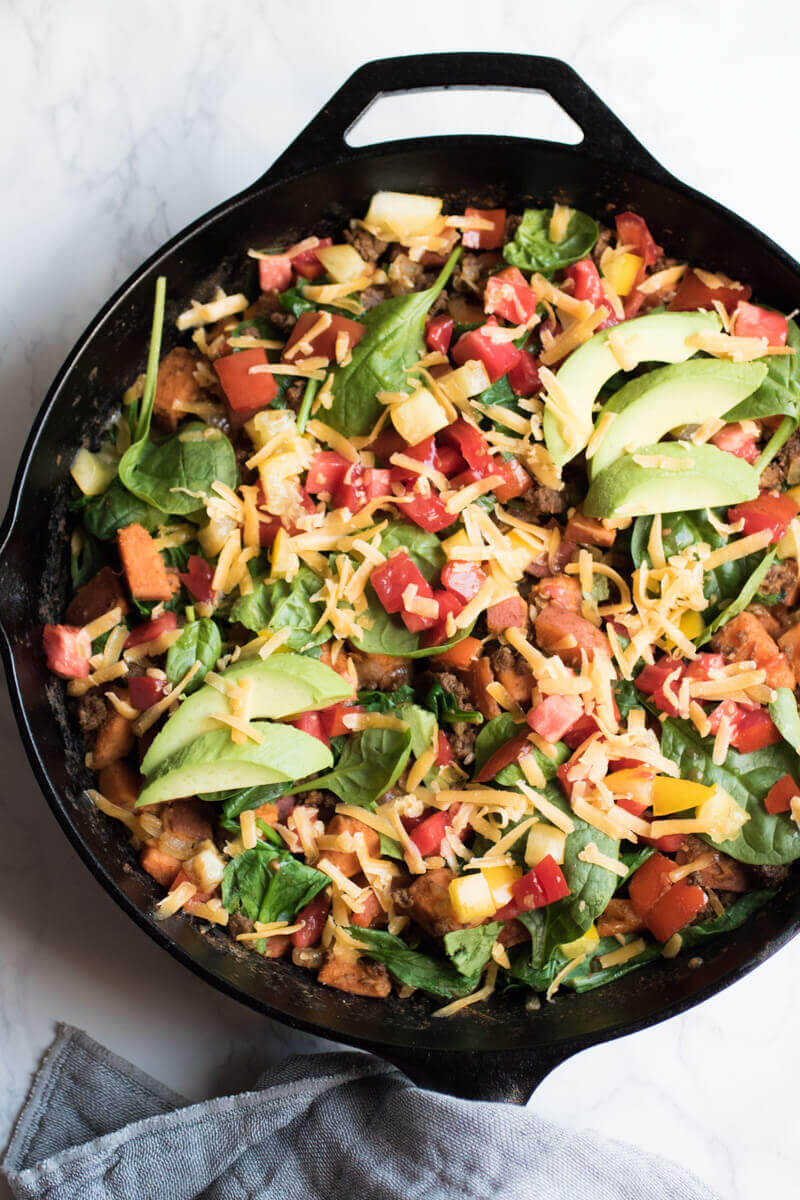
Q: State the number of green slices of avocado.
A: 5